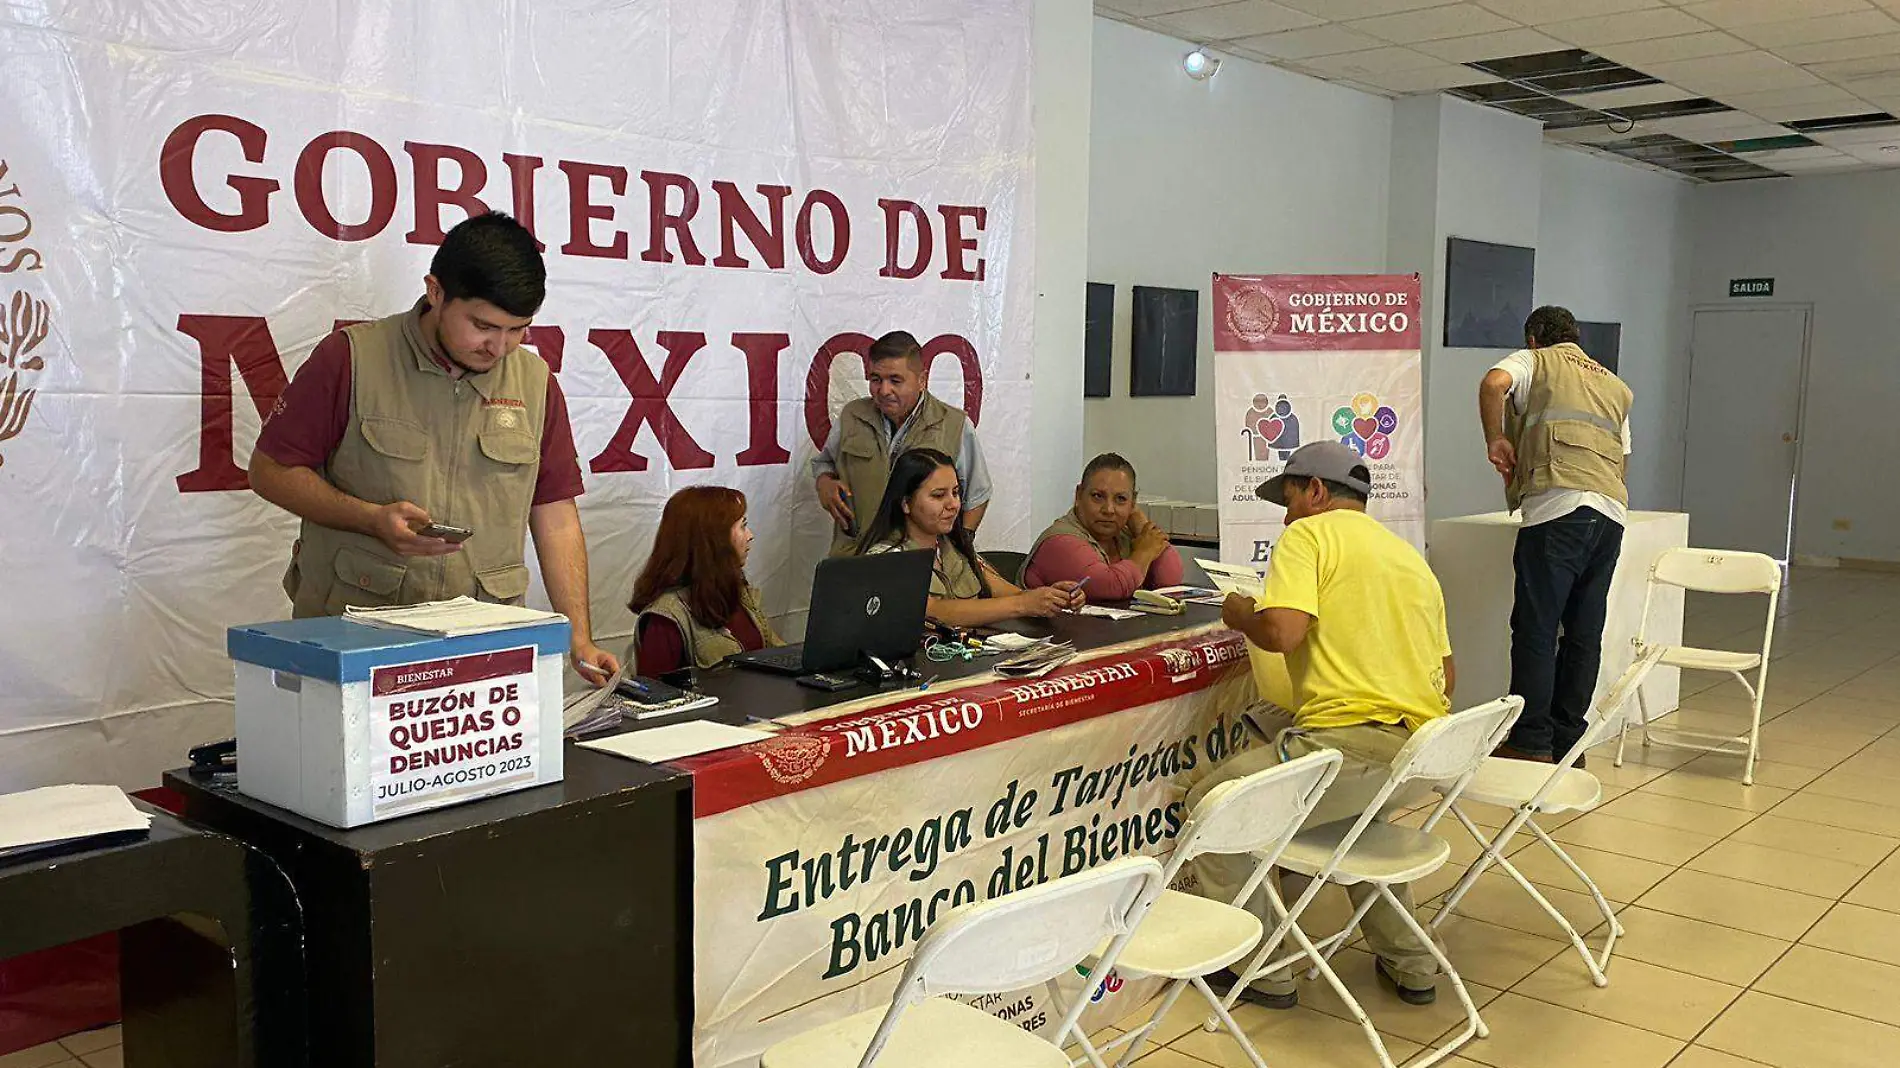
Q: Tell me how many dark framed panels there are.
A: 4